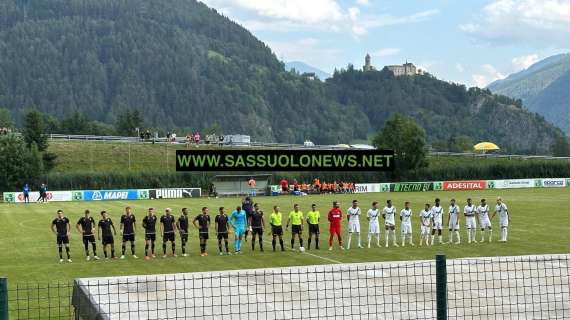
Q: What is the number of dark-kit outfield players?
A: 10